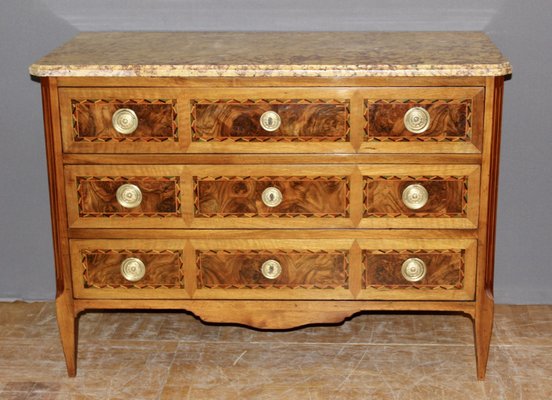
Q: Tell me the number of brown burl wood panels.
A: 9